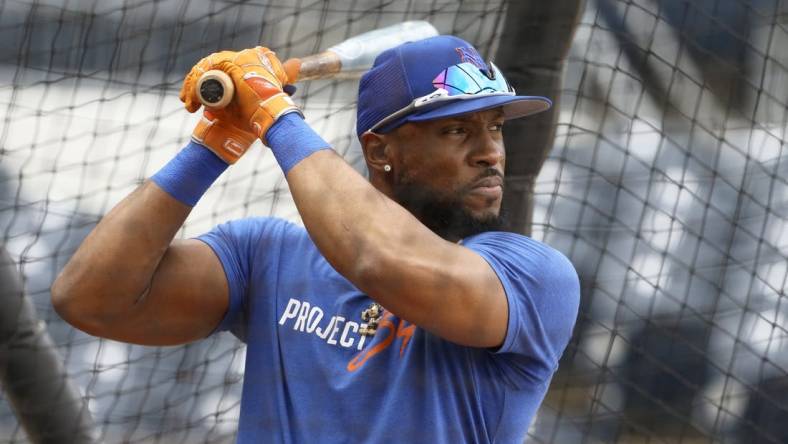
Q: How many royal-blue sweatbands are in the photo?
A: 2